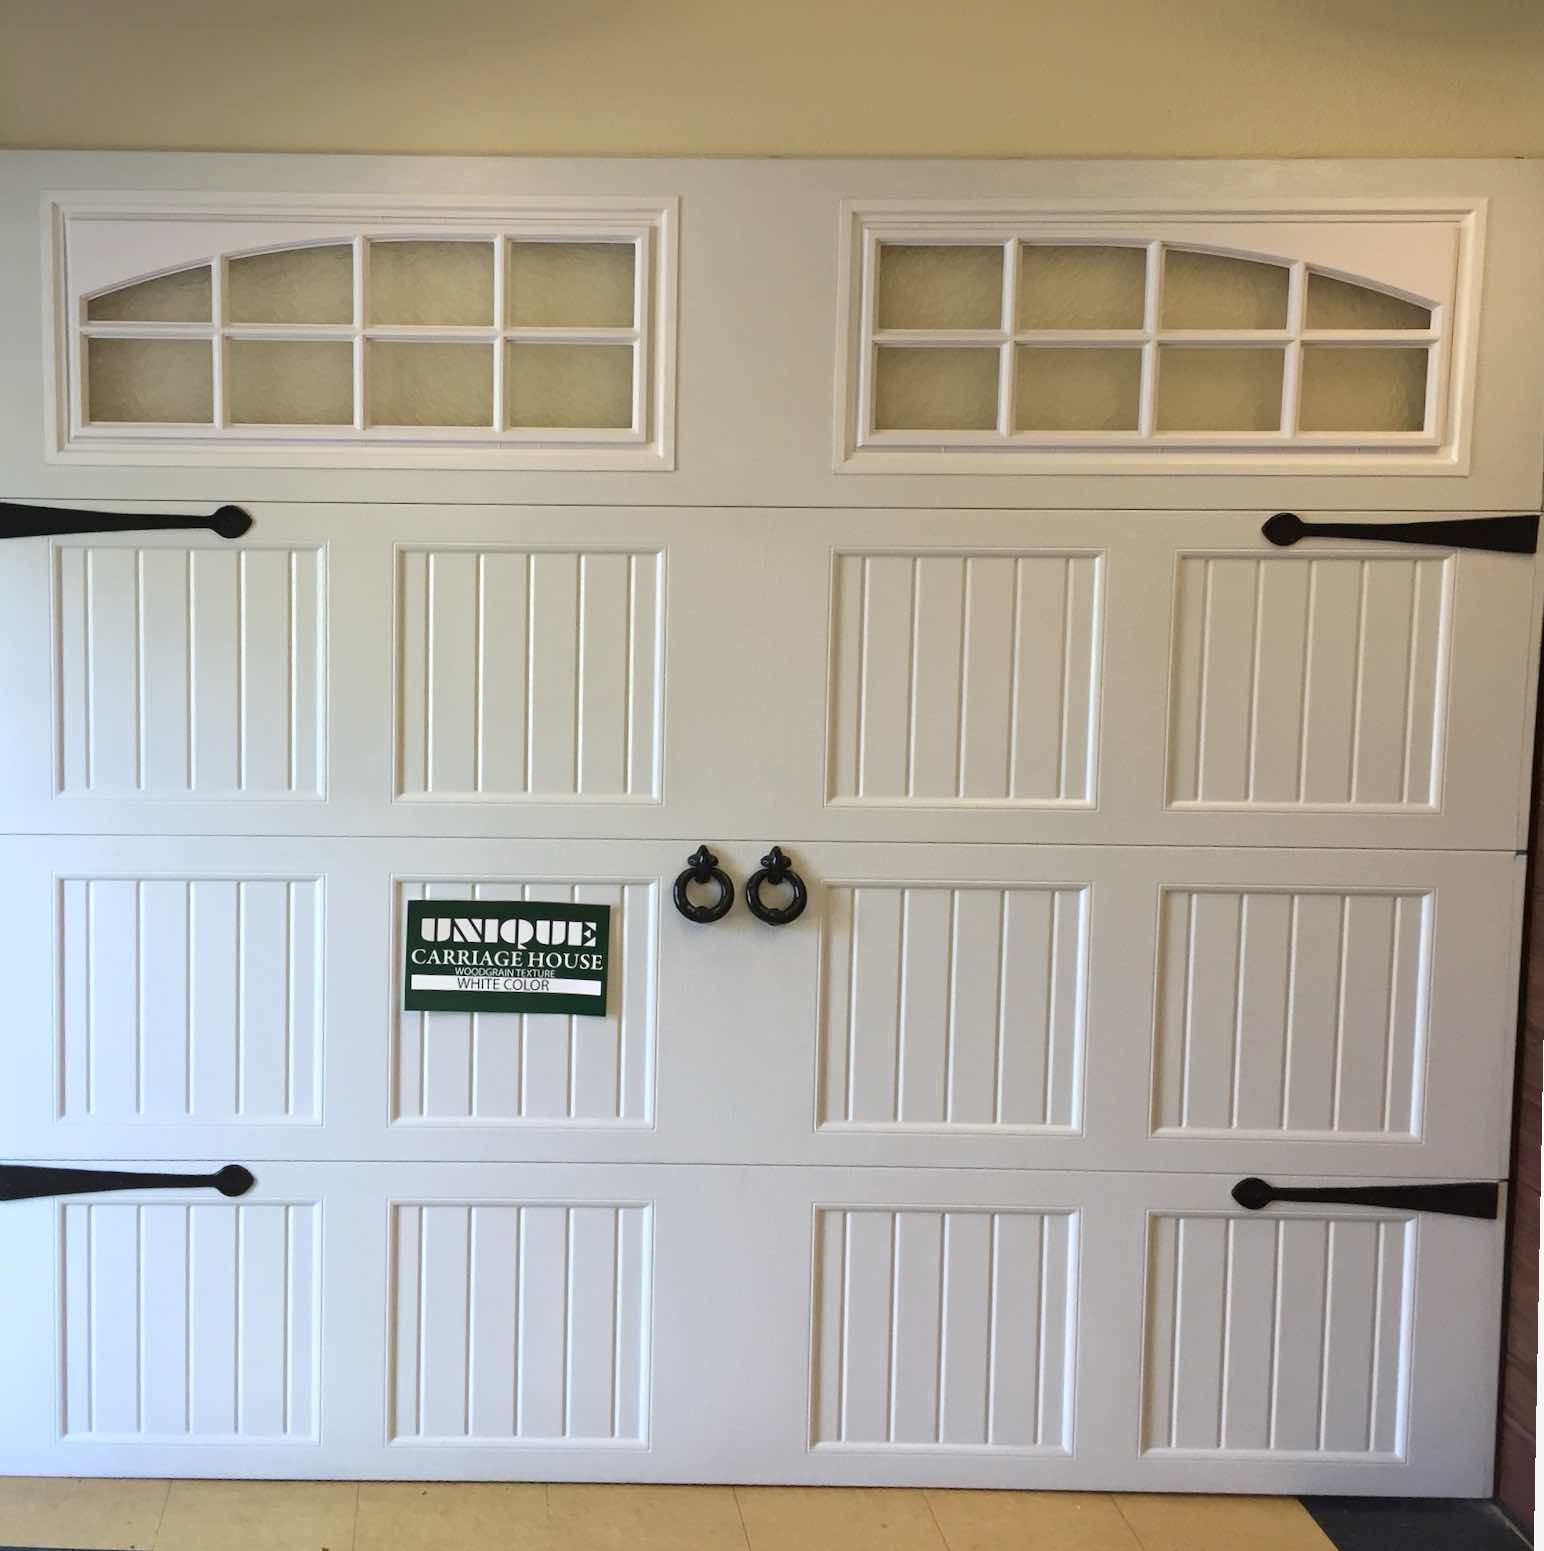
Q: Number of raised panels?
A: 12